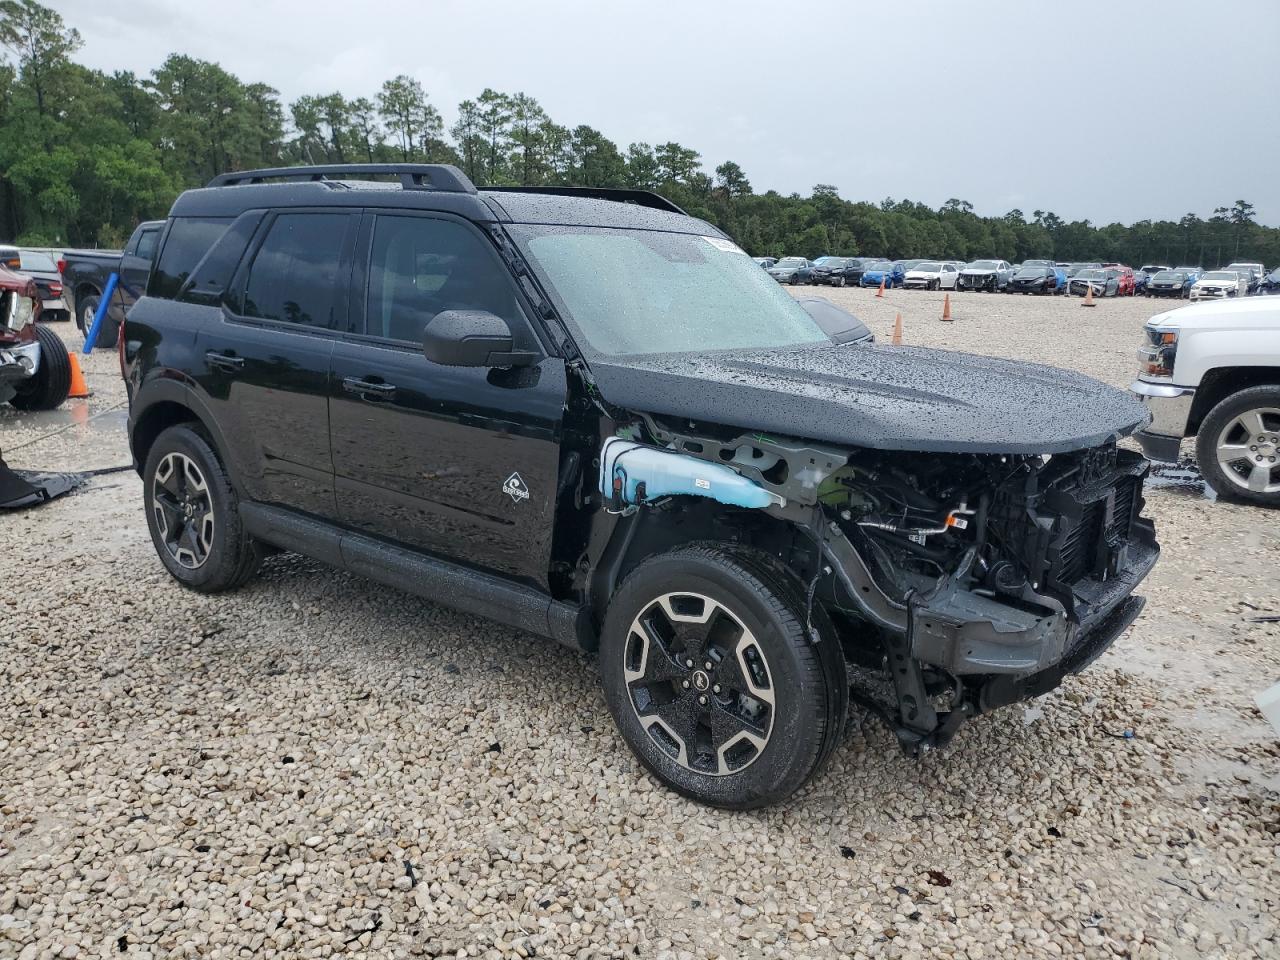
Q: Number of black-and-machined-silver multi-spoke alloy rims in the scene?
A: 2